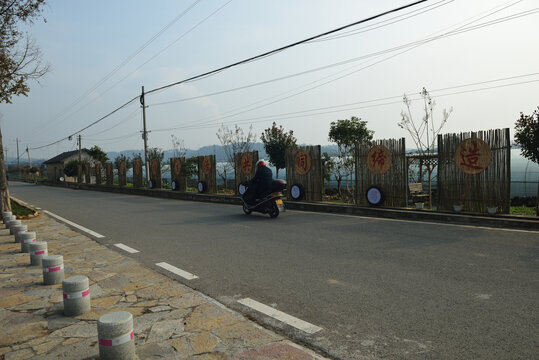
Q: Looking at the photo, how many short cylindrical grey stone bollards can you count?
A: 9